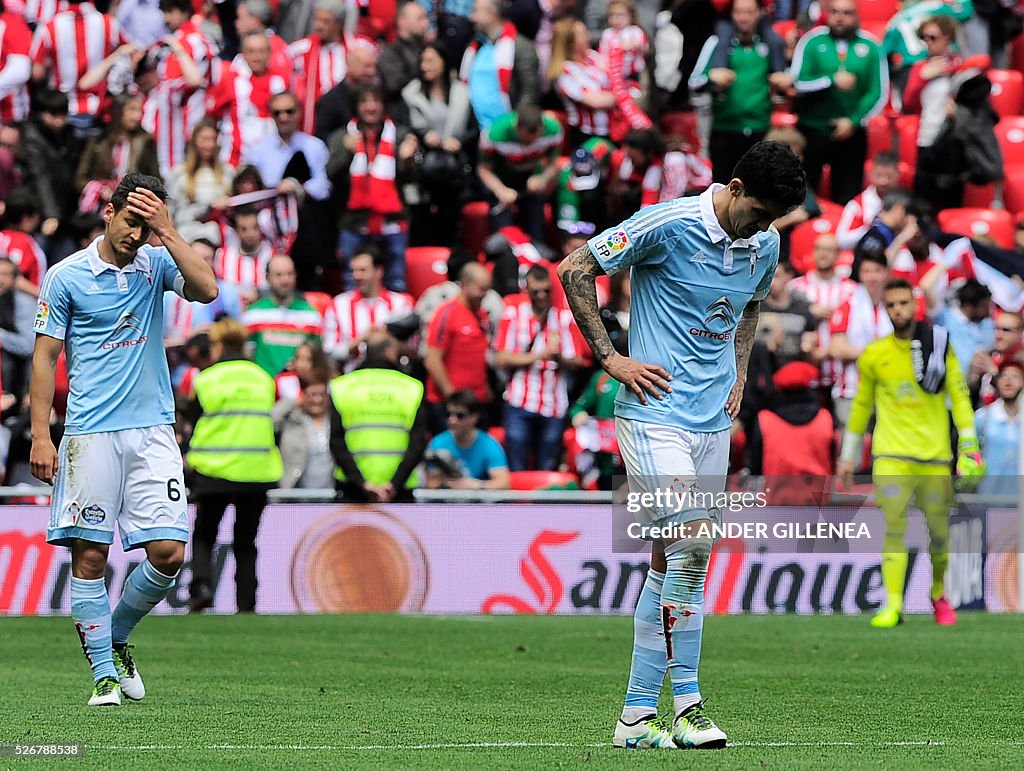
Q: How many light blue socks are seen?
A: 4